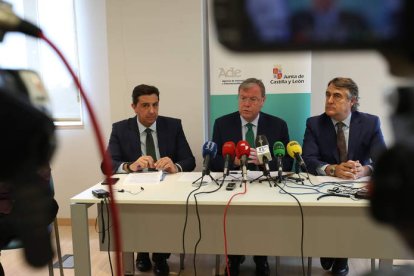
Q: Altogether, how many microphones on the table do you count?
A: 6